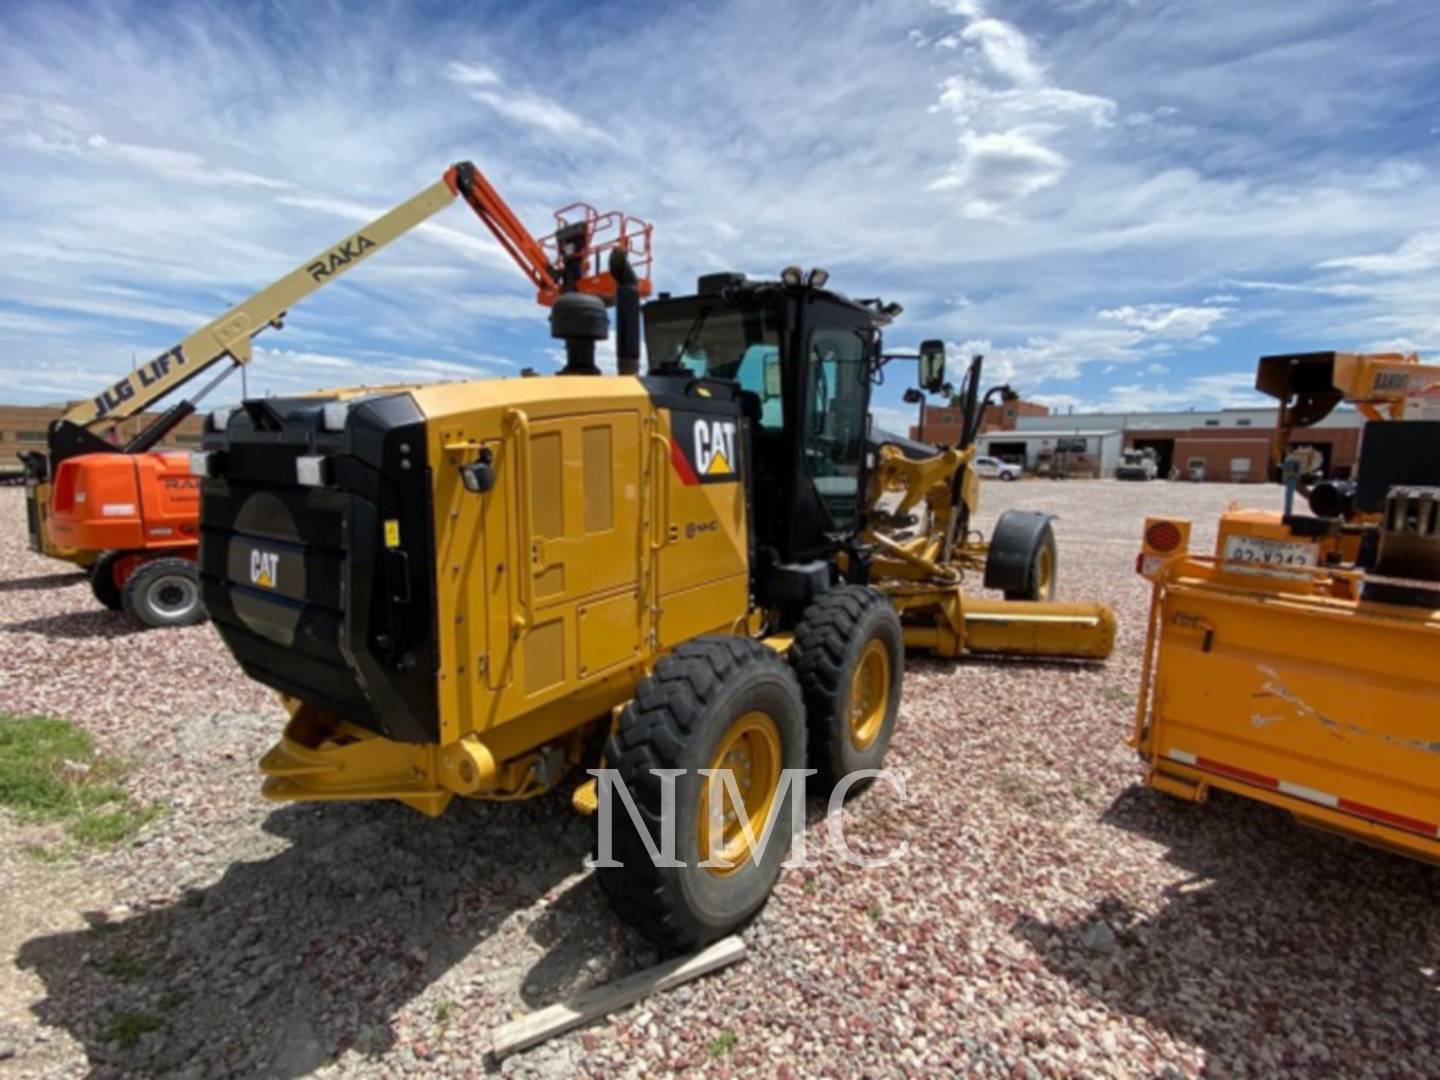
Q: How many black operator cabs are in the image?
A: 1